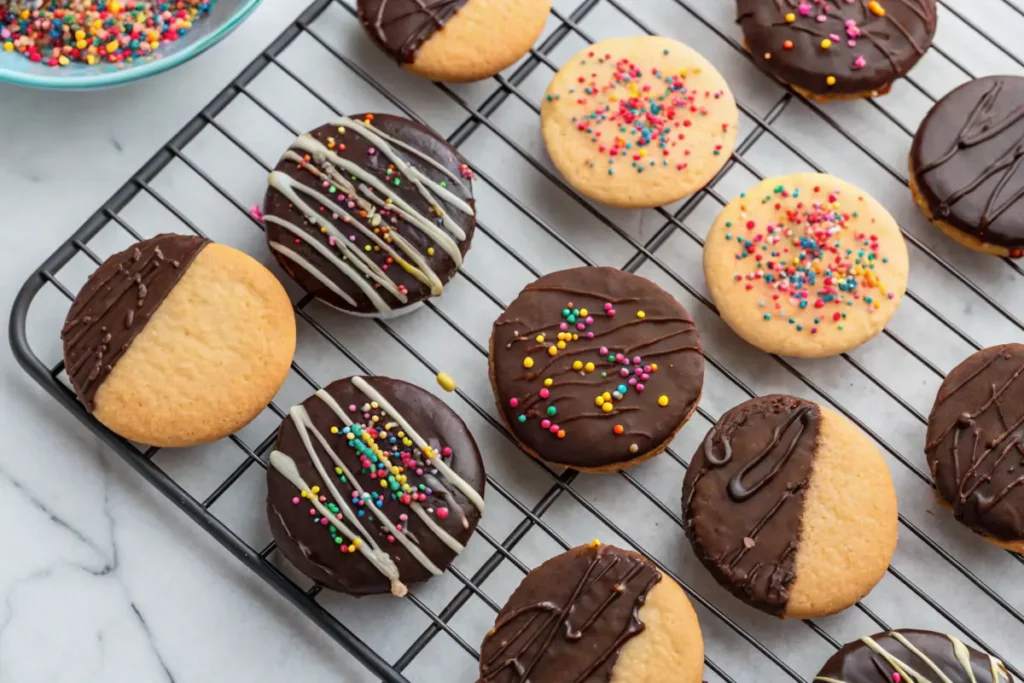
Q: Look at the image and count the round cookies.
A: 13